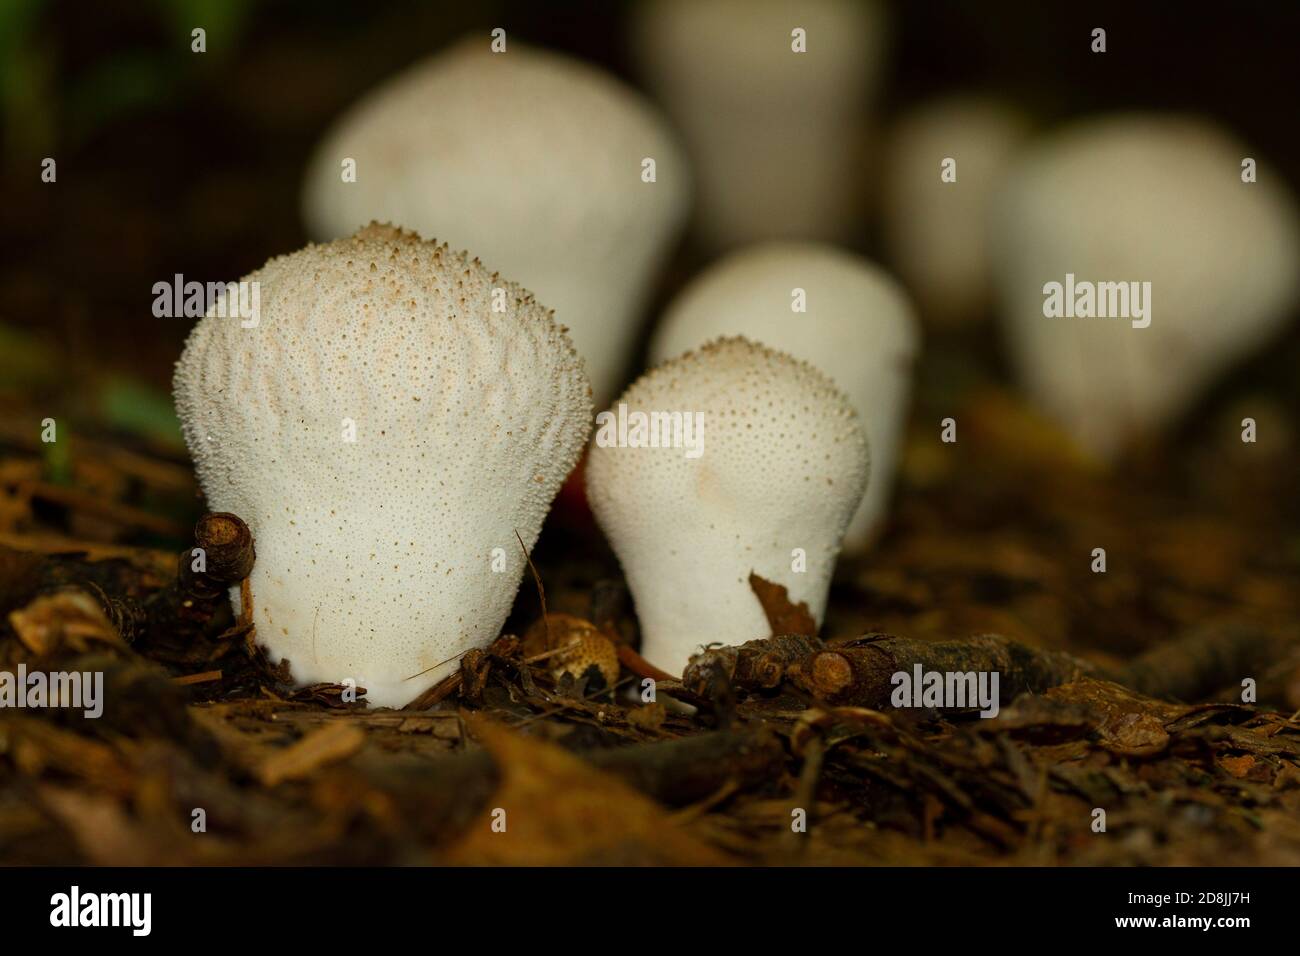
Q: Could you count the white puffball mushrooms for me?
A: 7